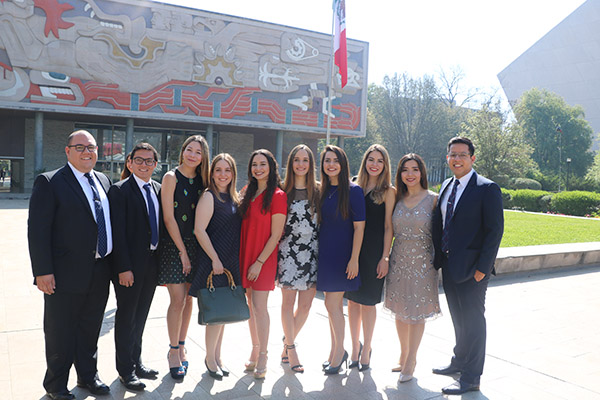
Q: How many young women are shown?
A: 7